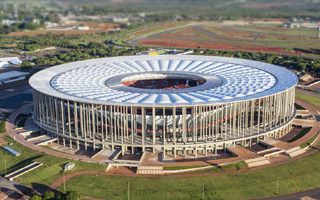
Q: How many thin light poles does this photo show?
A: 5